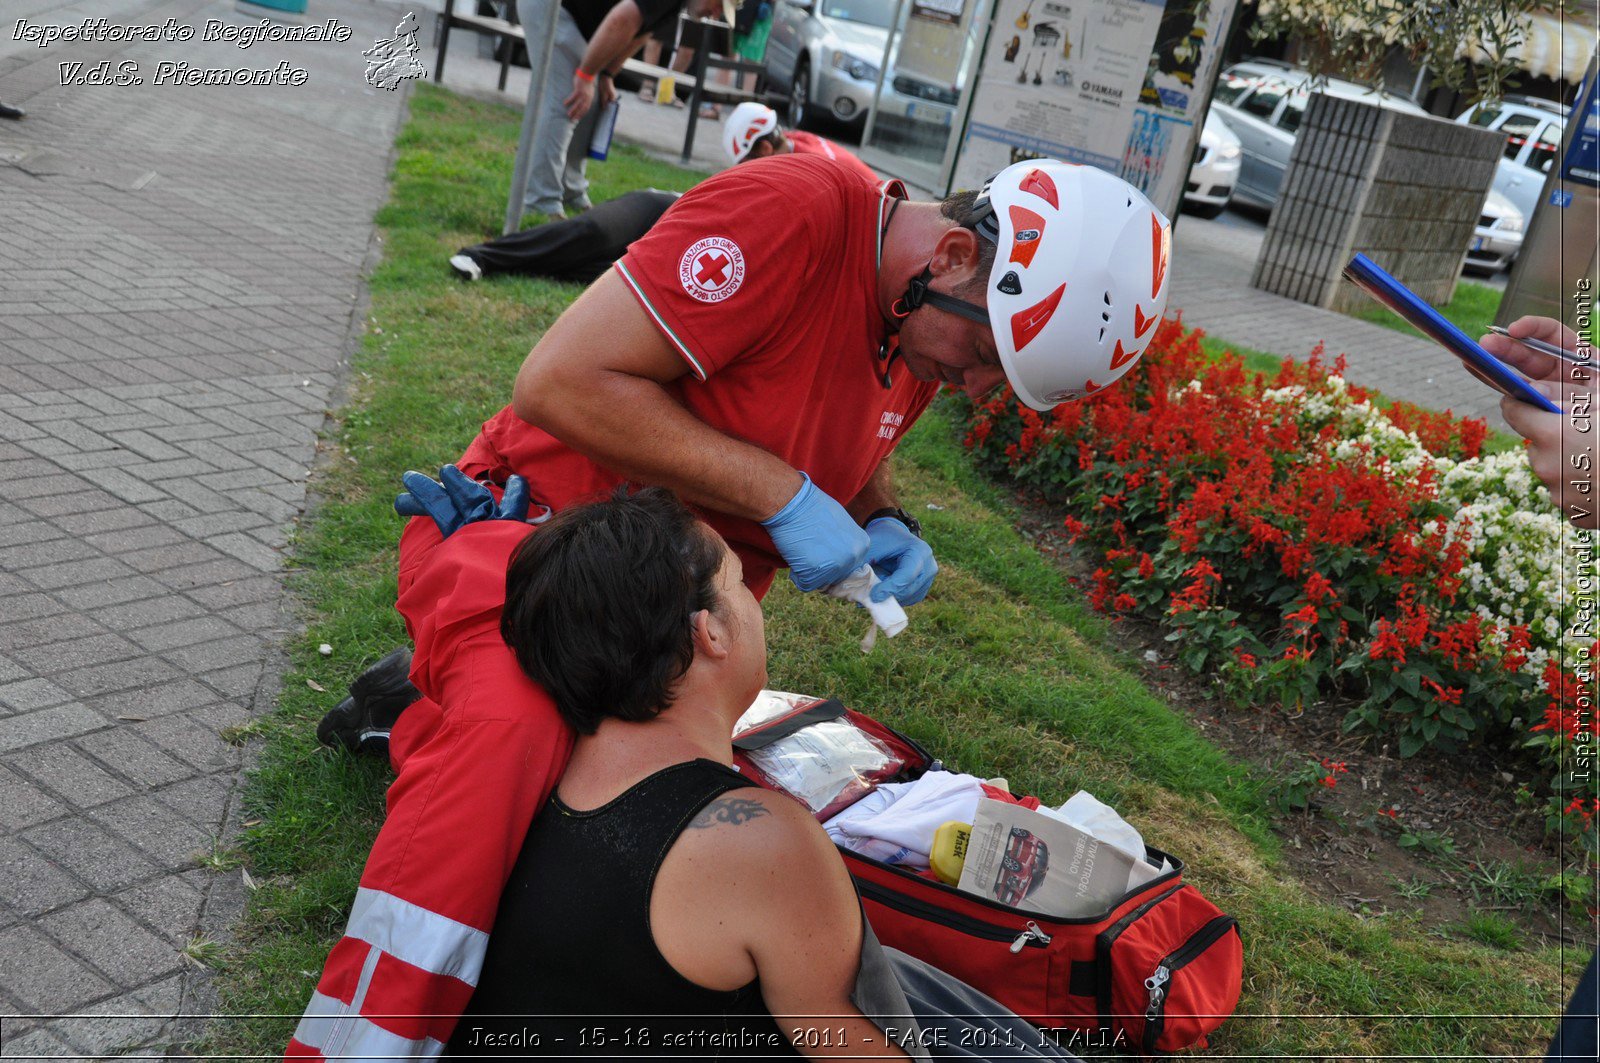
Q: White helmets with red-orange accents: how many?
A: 2